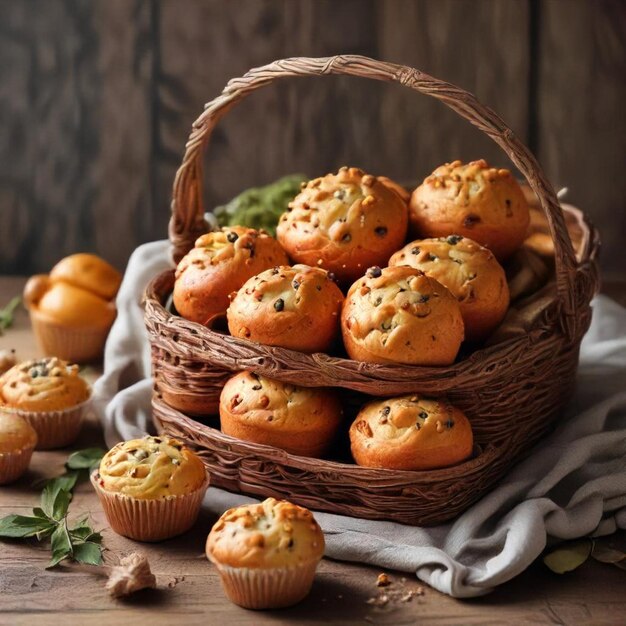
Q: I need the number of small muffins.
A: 5